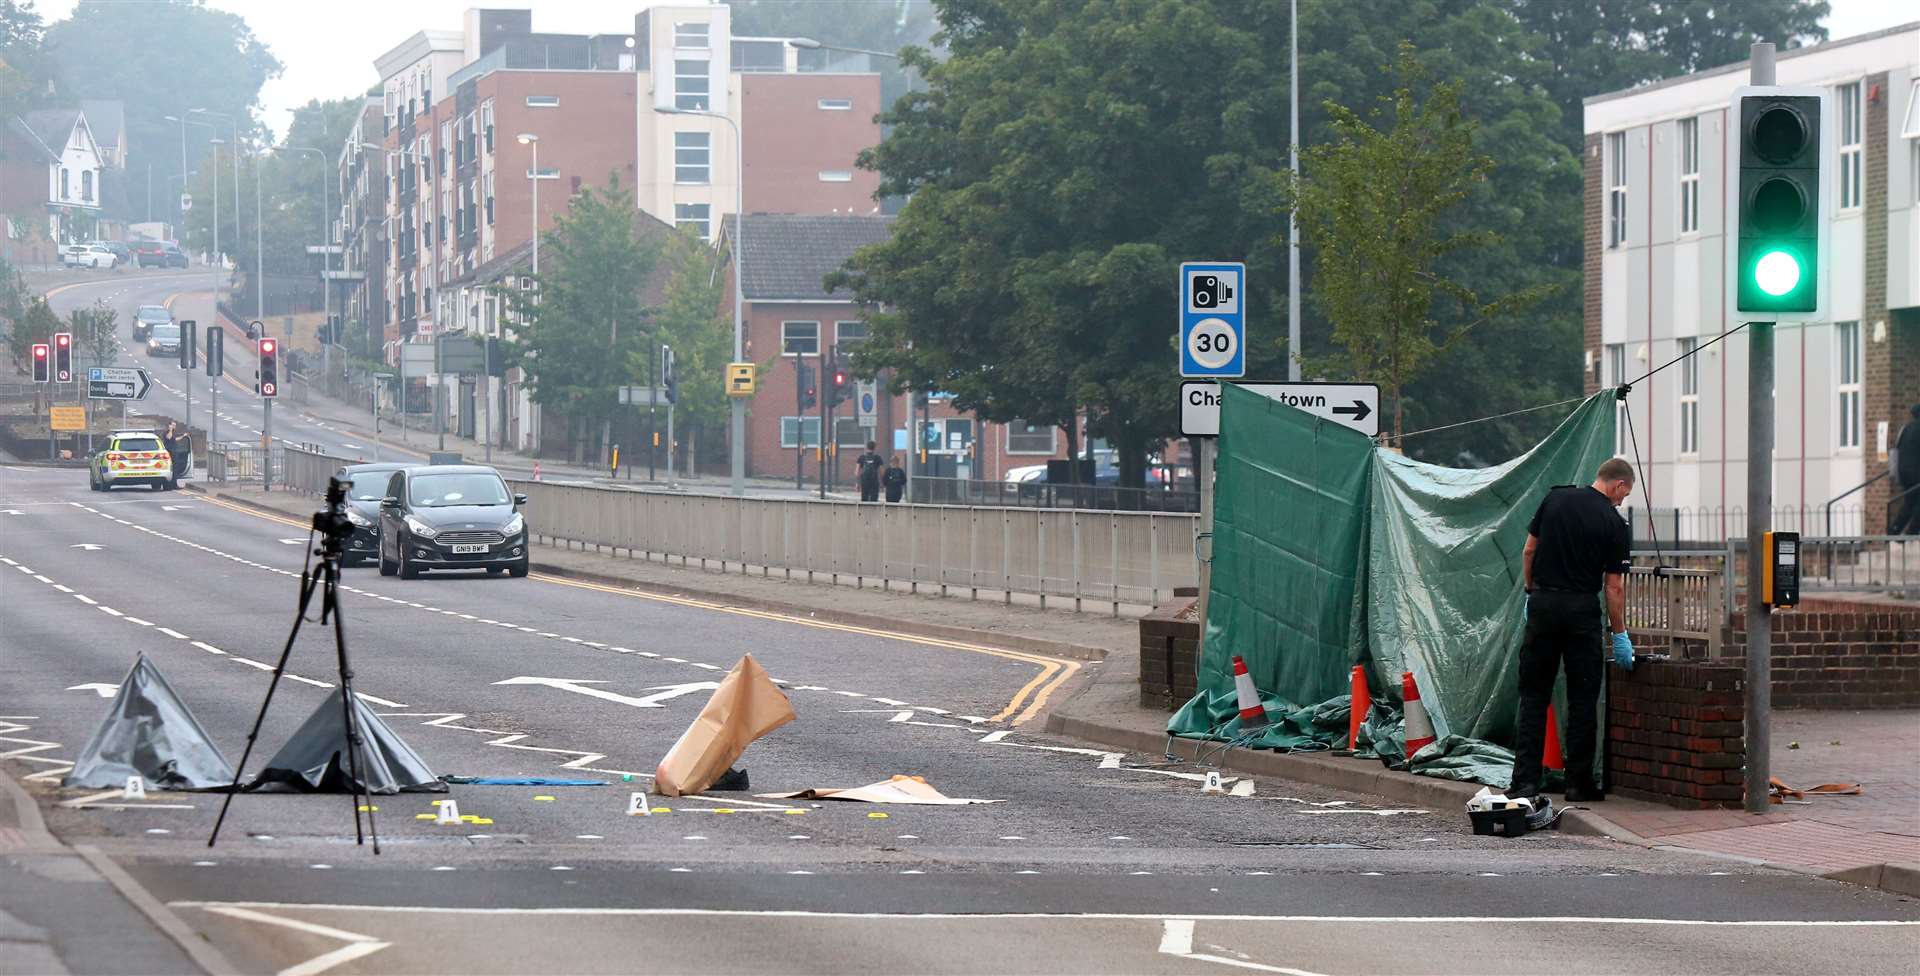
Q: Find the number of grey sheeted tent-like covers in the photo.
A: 2